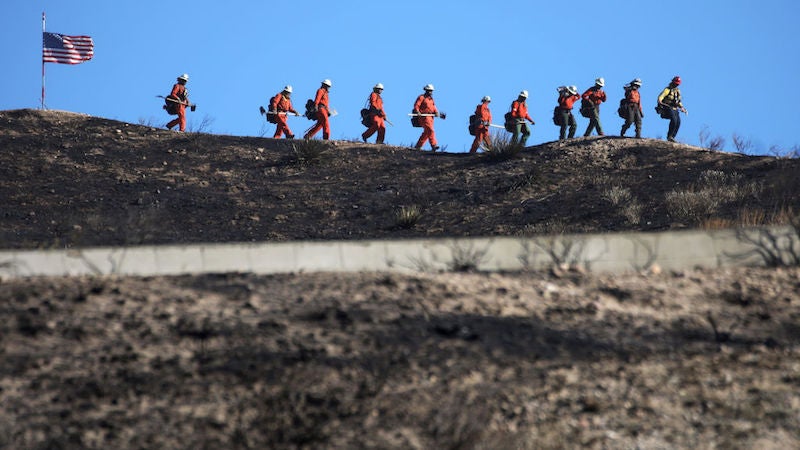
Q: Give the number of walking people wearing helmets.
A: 11